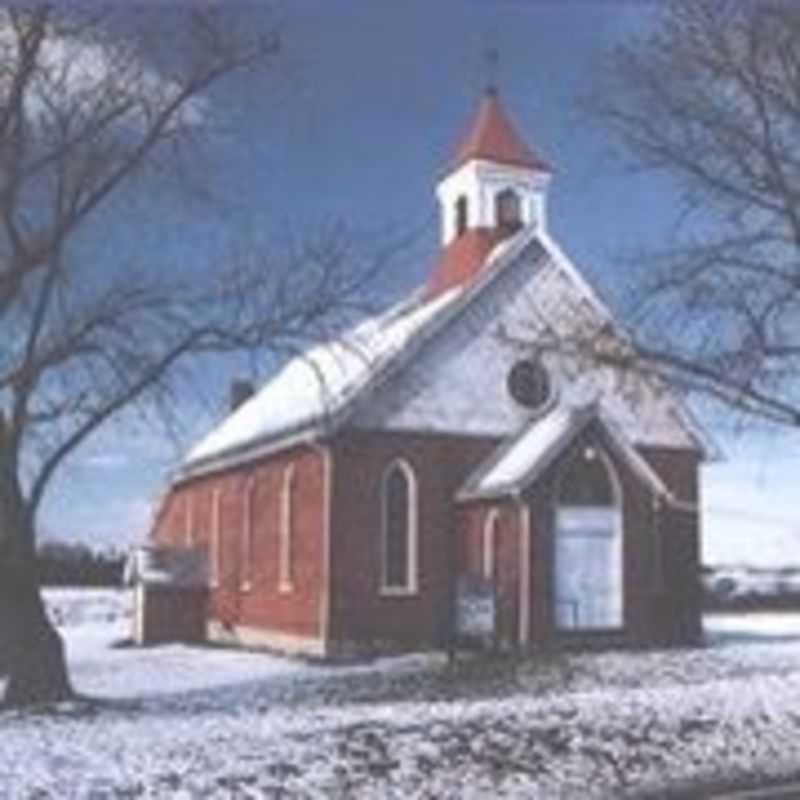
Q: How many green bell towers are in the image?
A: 0